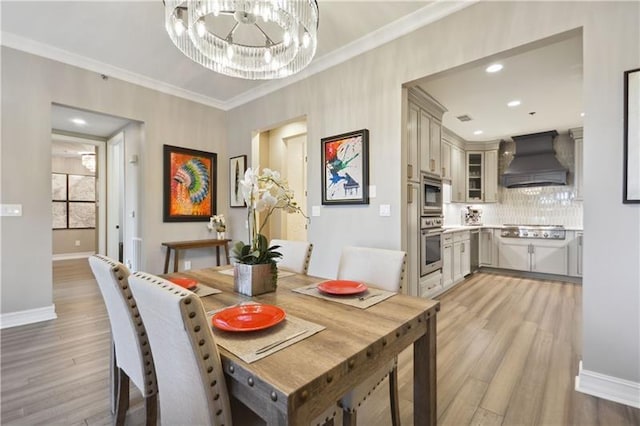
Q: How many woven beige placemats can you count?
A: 4